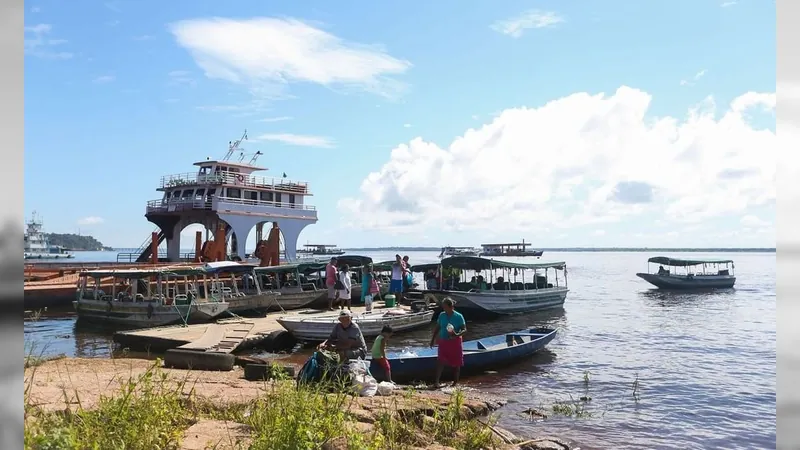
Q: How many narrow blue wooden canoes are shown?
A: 1